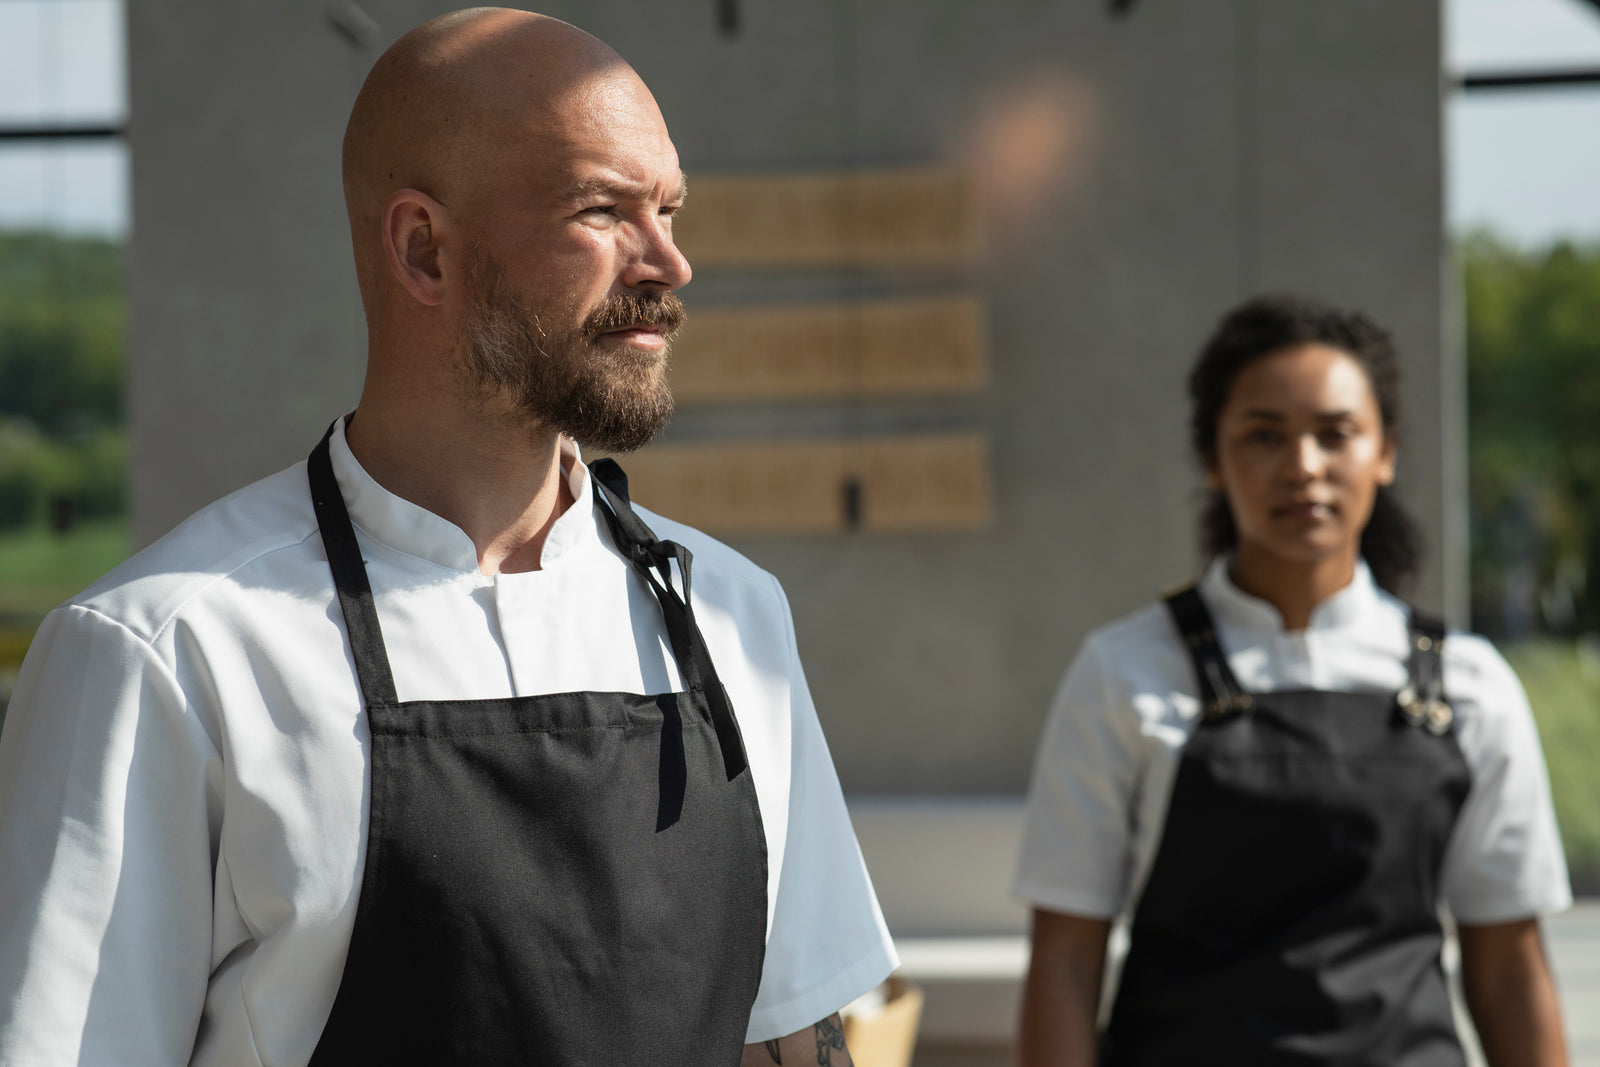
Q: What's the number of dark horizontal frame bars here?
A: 2